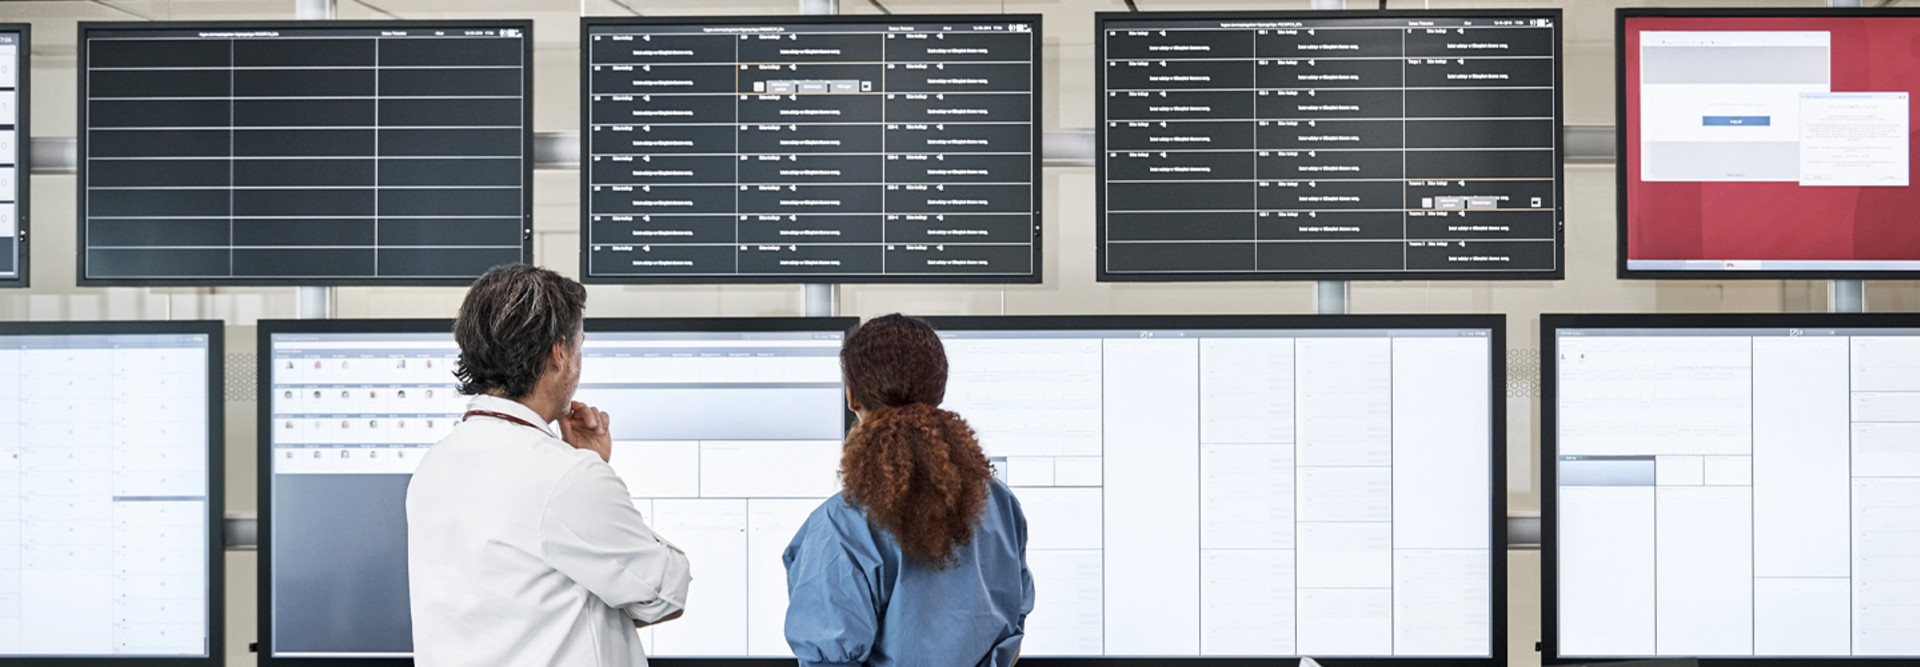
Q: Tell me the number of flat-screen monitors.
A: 9